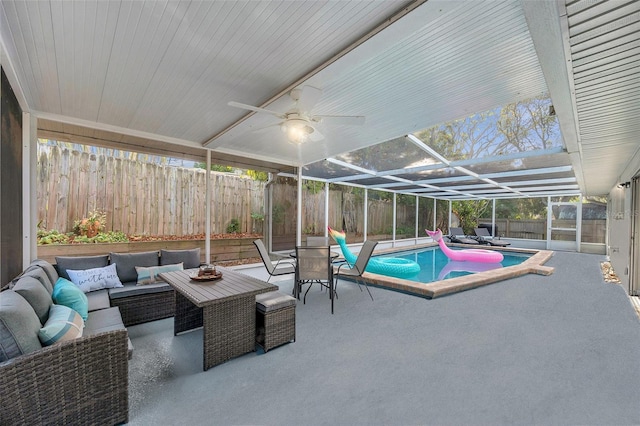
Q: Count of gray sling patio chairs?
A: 4